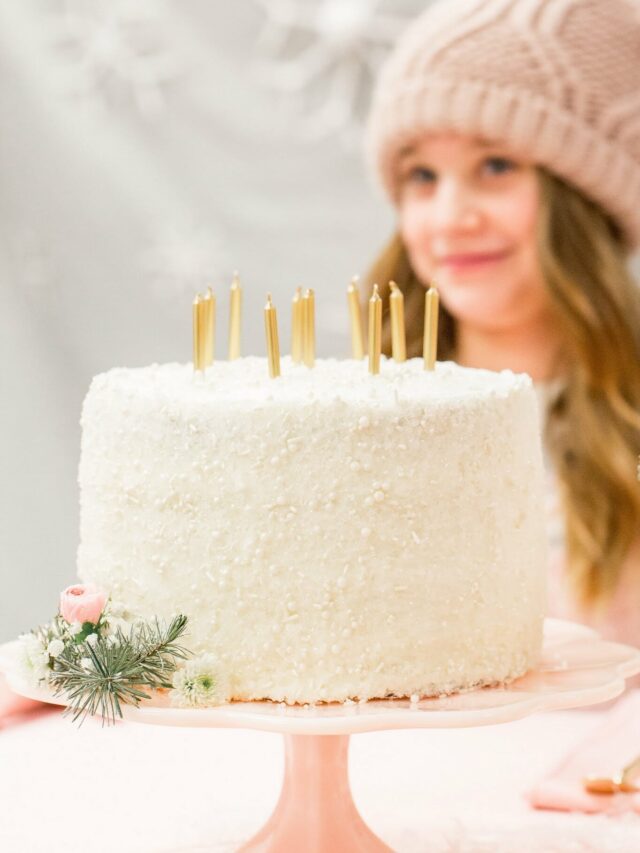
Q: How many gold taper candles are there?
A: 10